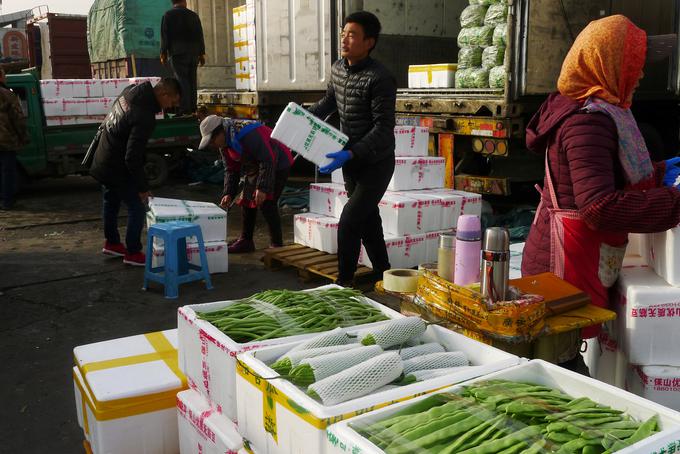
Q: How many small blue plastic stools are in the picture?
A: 1